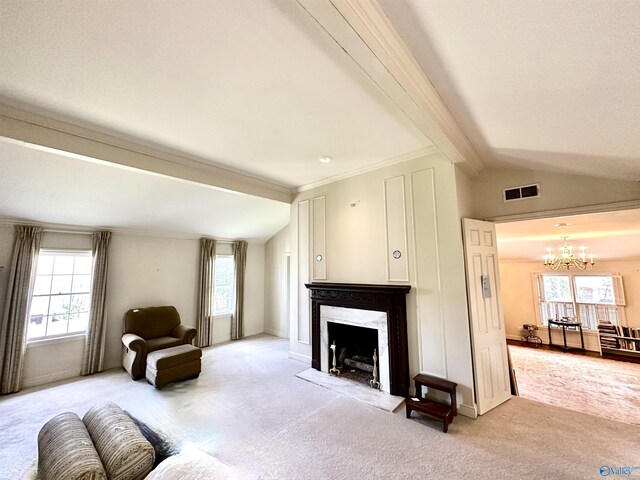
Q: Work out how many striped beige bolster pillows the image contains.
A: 2